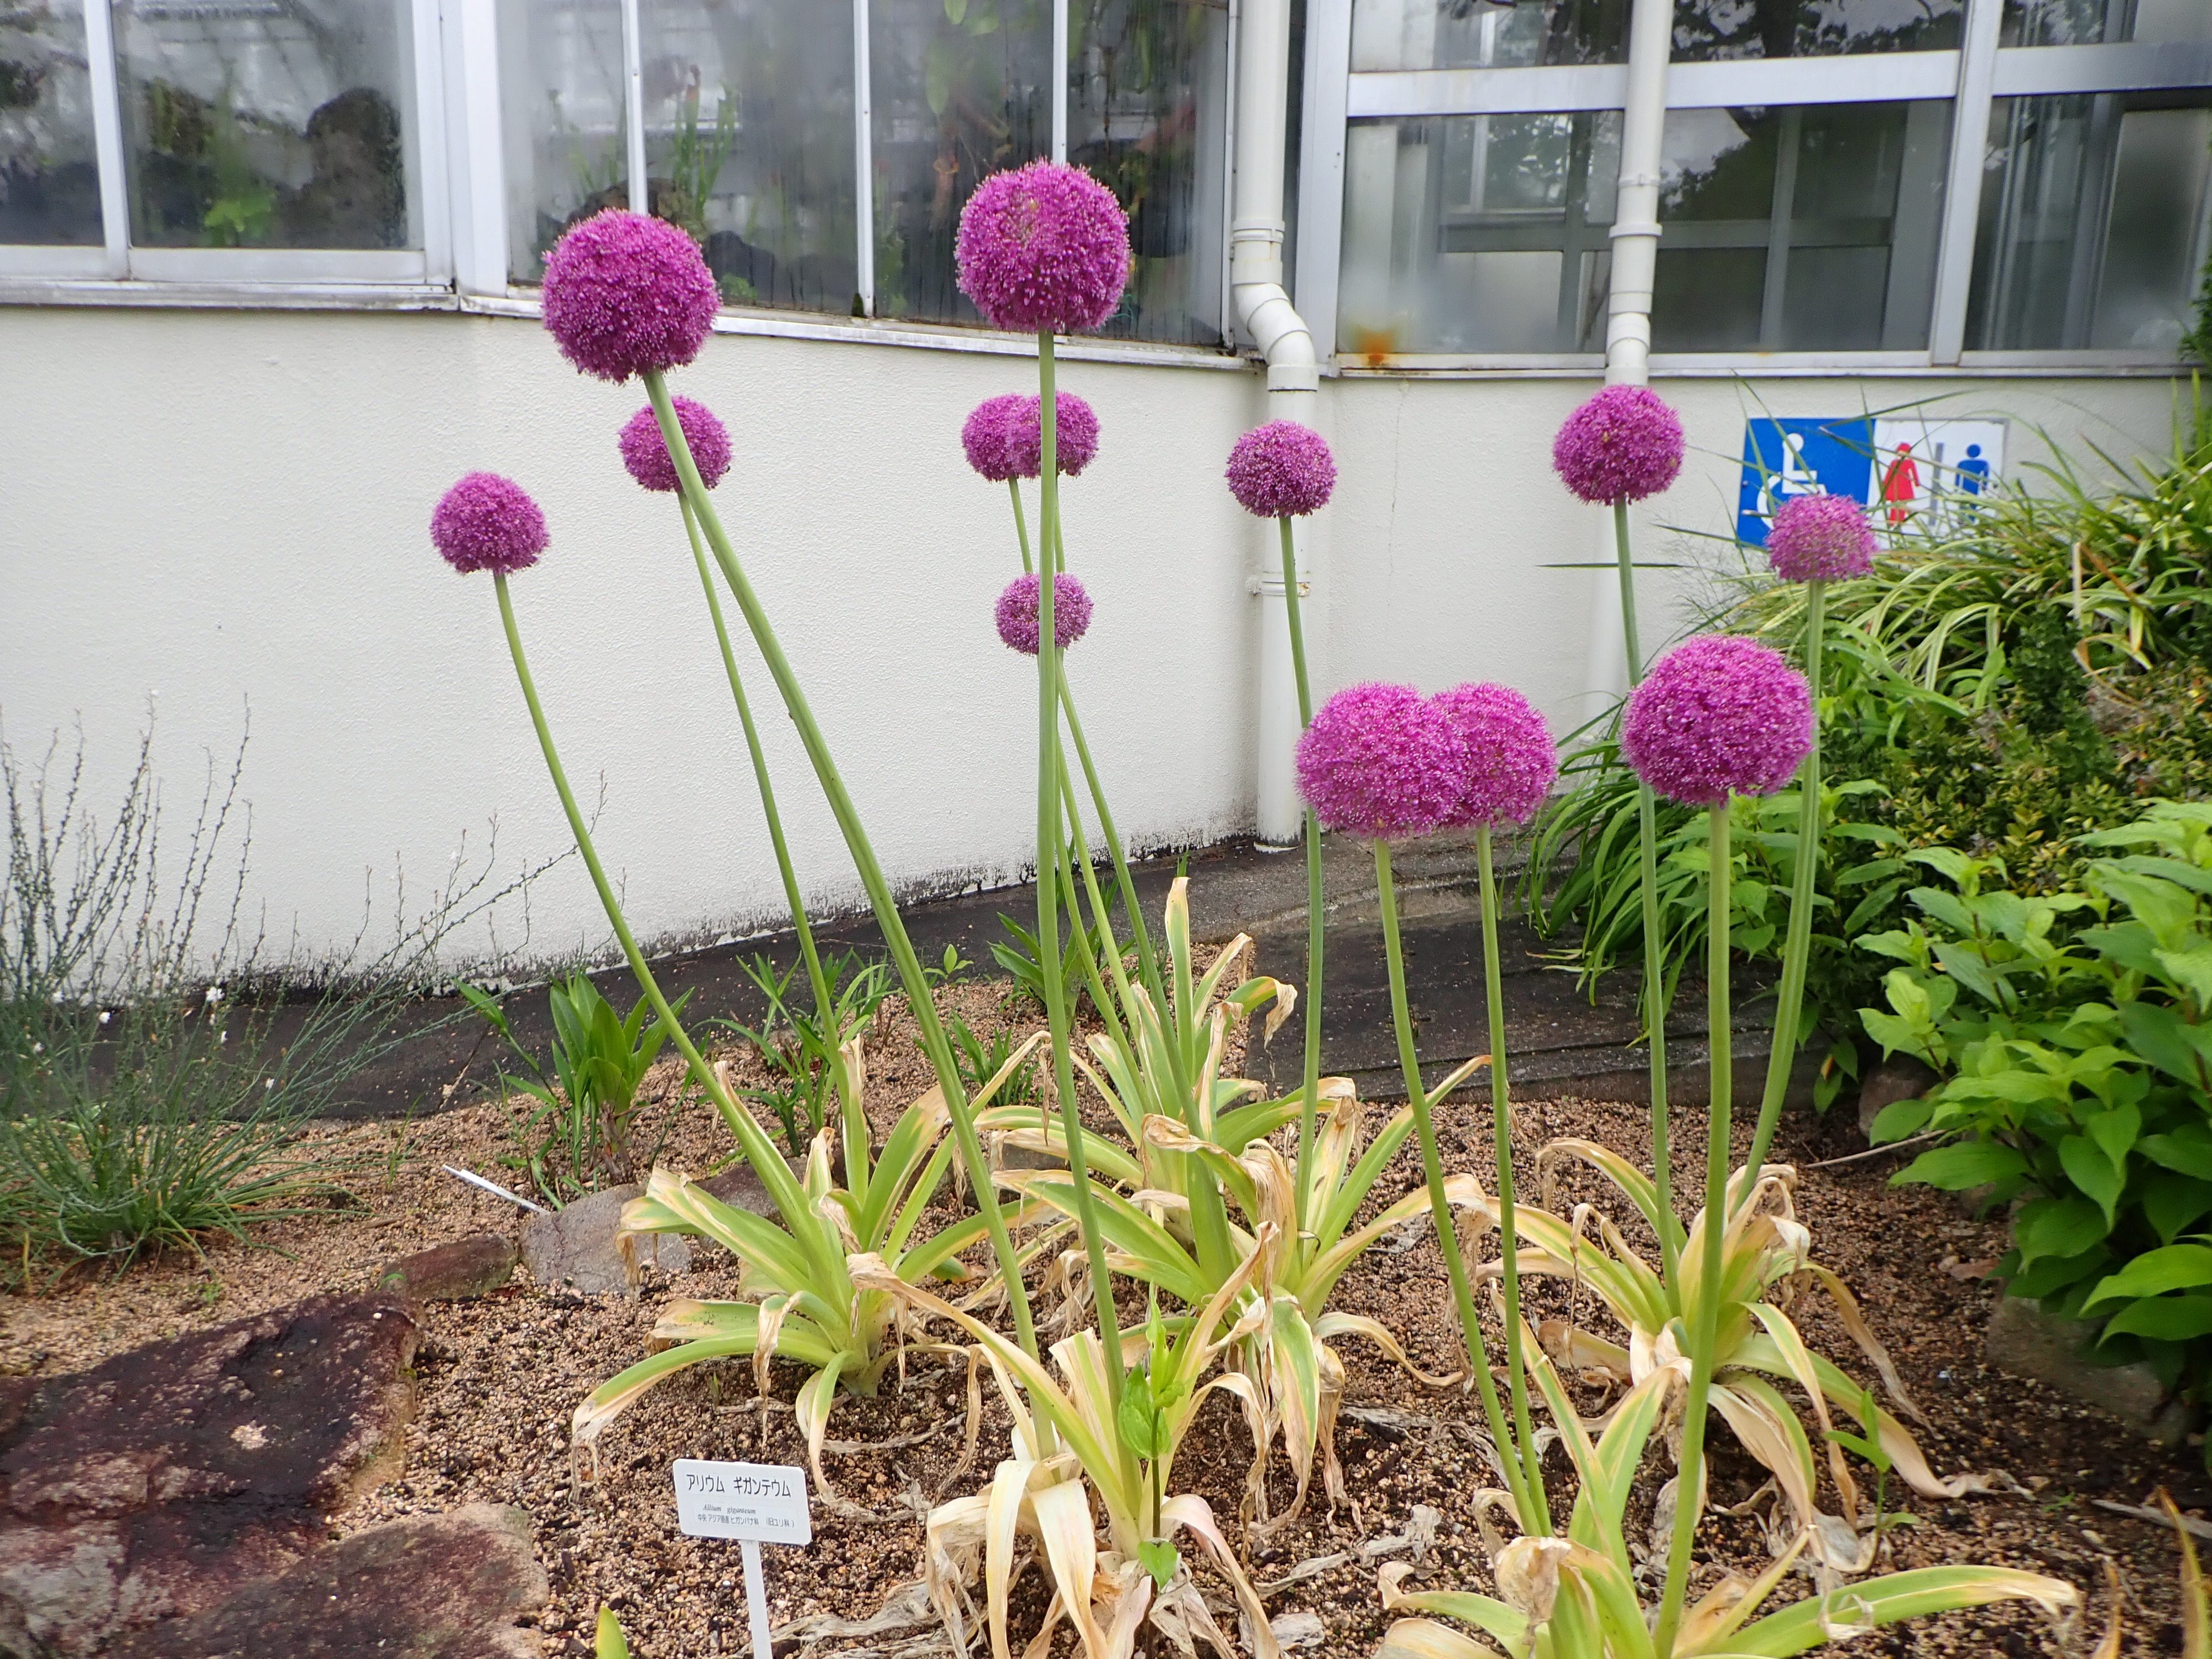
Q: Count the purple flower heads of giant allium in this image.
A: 13